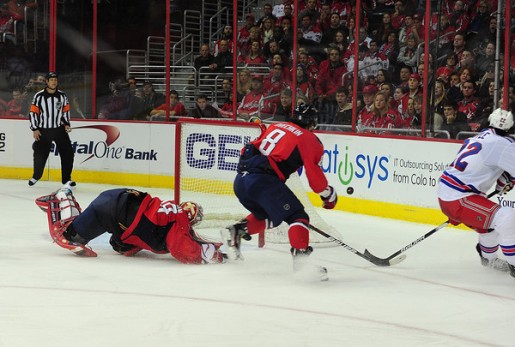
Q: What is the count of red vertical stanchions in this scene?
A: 8